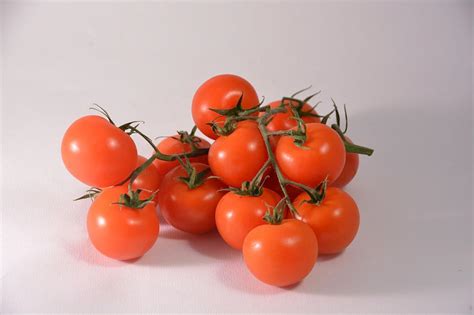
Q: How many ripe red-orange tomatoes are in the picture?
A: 13